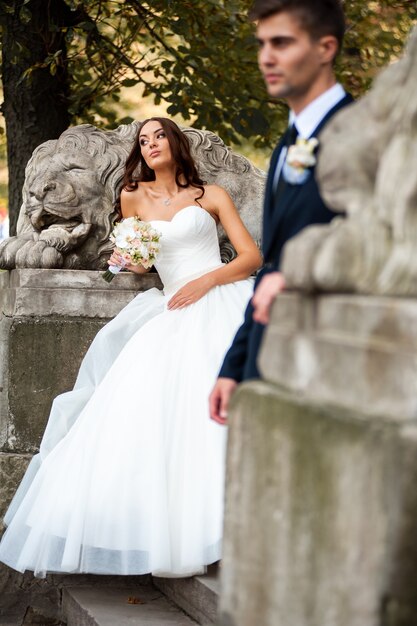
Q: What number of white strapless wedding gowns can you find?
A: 1